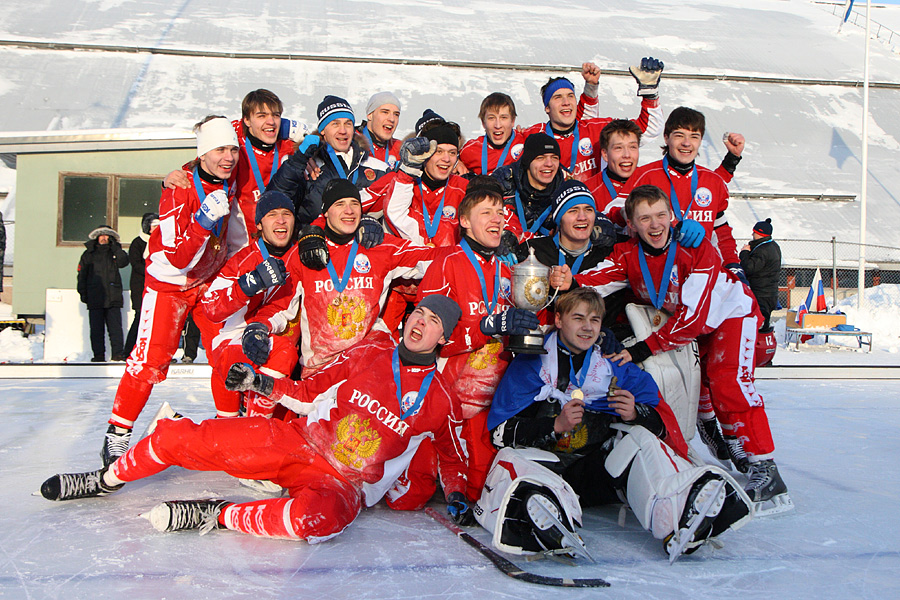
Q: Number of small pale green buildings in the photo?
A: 1